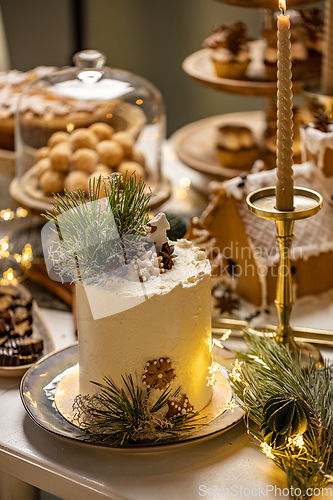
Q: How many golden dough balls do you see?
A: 15